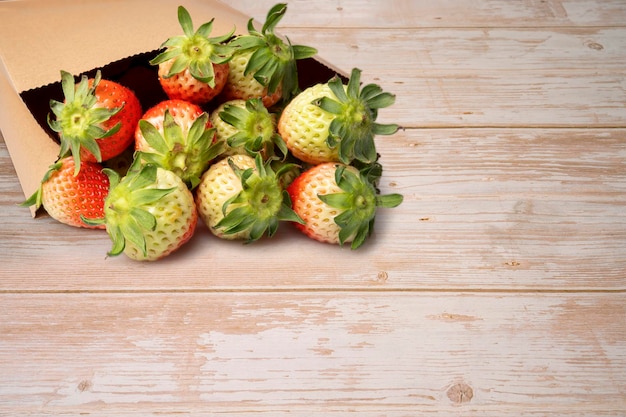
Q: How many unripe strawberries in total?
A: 5